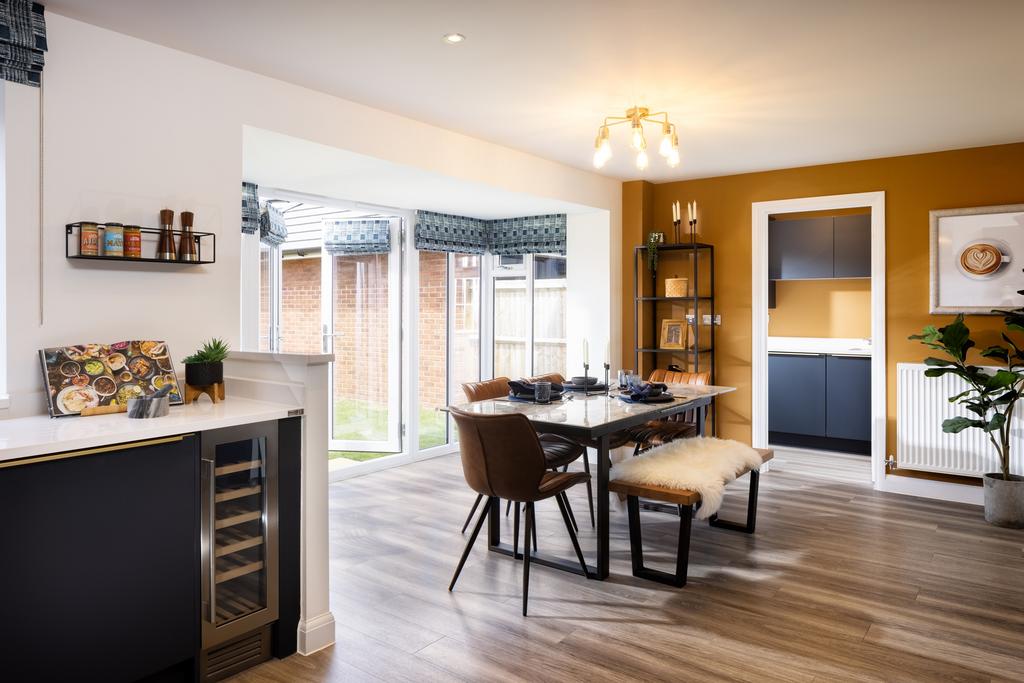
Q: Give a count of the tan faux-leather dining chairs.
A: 4